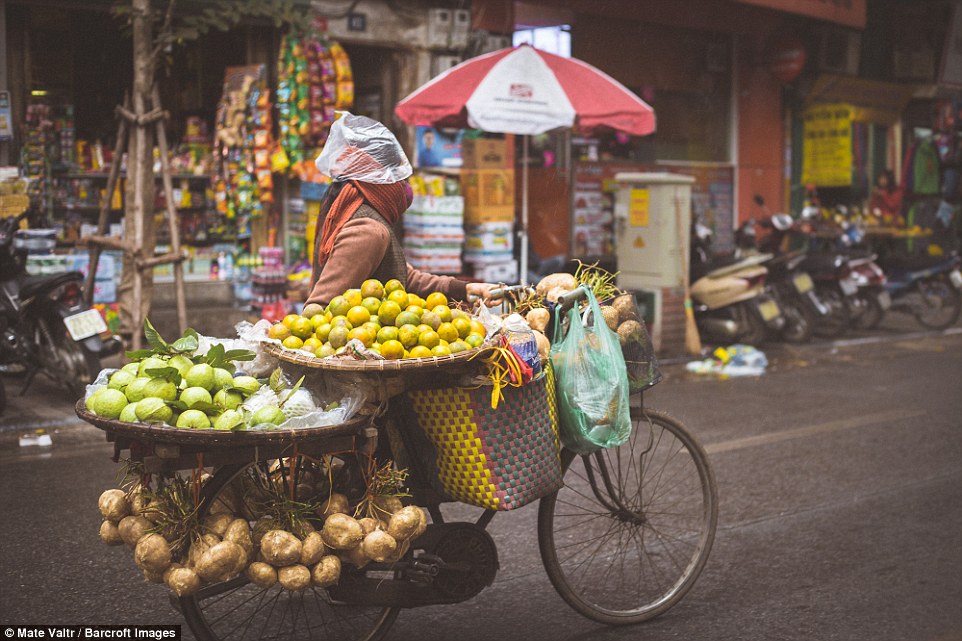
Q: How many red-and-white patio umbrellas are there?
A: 1